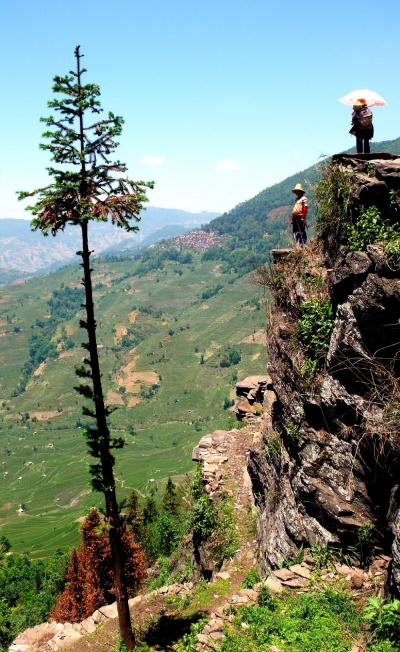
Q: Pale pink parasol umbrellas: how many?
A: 1